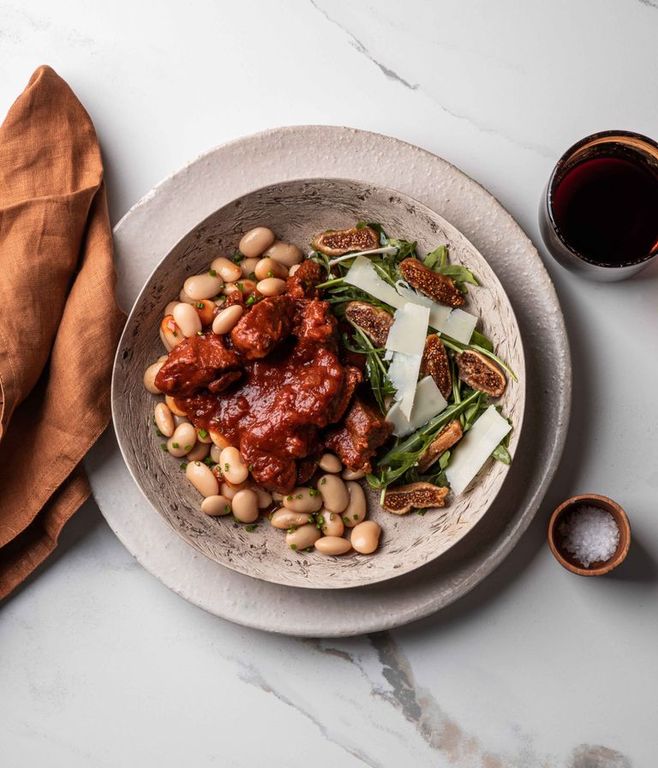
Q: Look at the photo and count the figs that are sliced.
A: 7